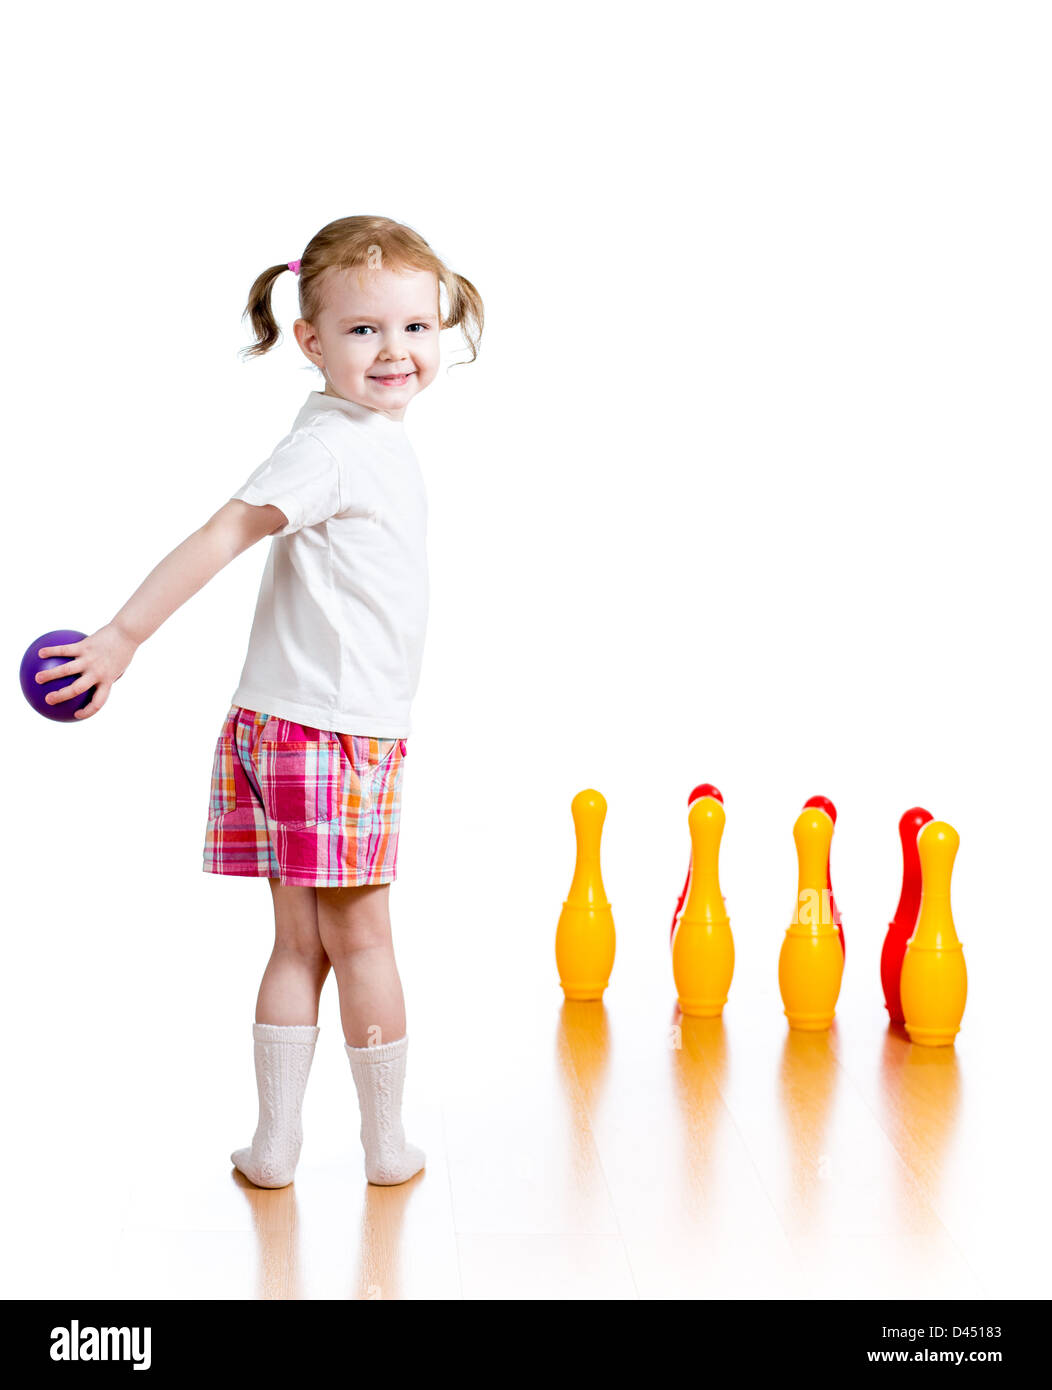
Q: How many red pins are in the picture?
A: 3